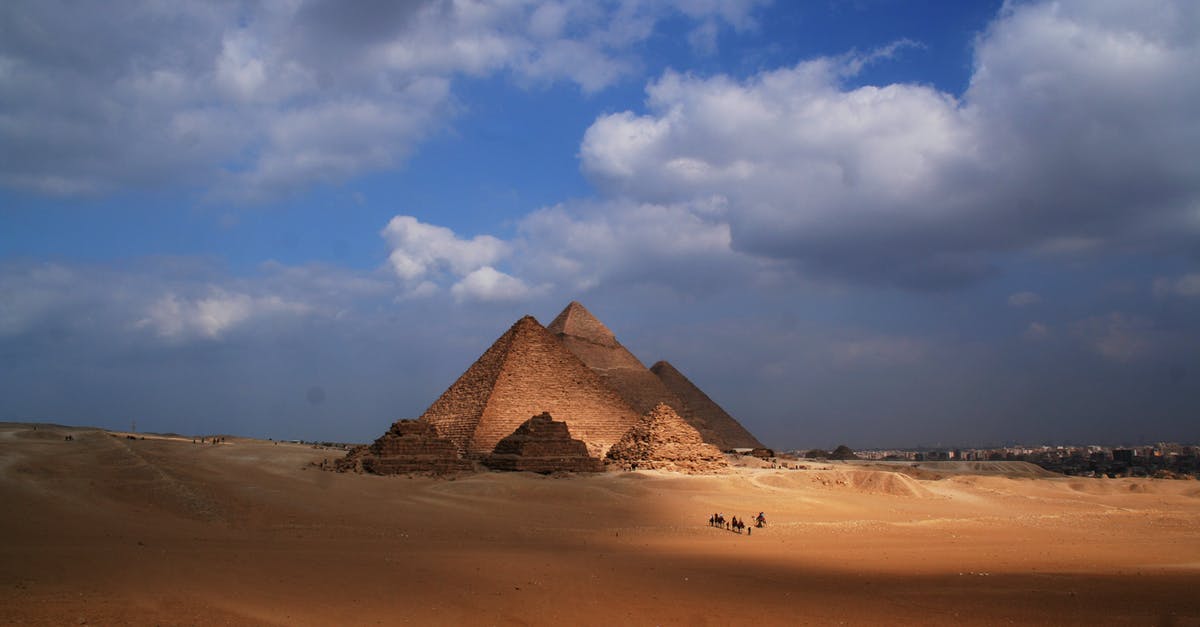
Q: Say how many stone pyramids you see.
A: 6